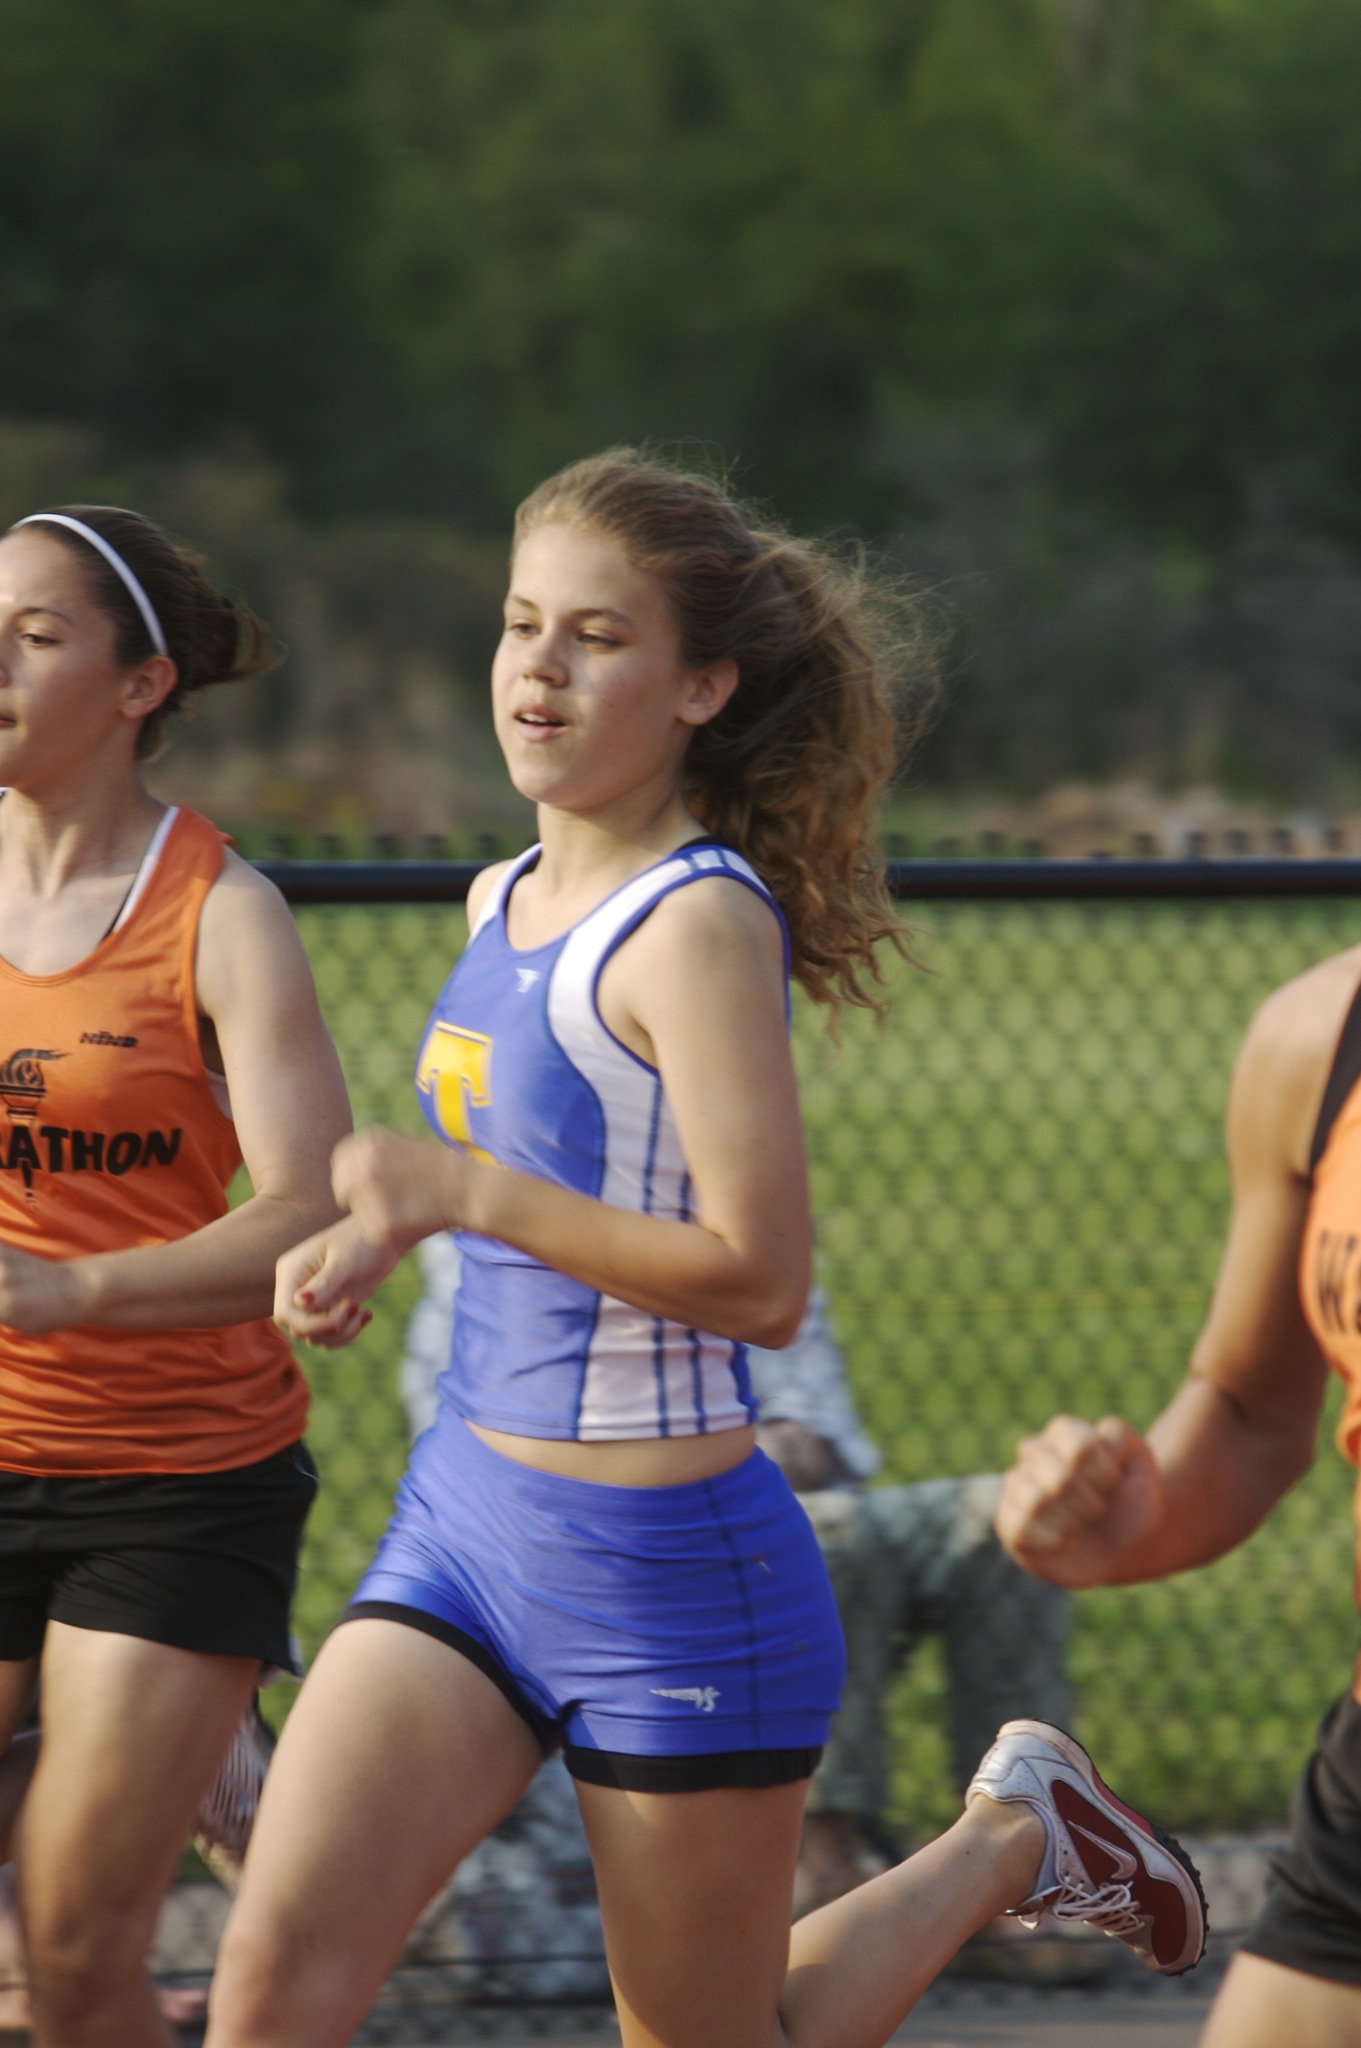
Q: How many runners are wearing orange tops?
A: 2